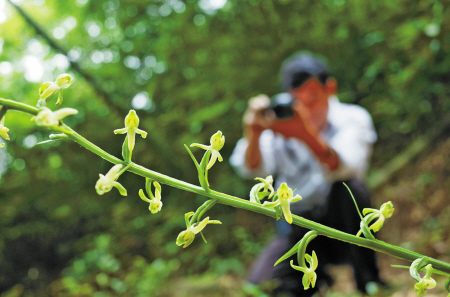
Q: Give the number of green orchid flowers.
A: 13